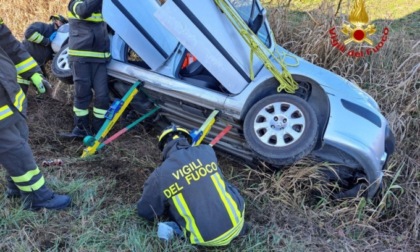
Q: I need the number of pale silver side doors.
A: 2